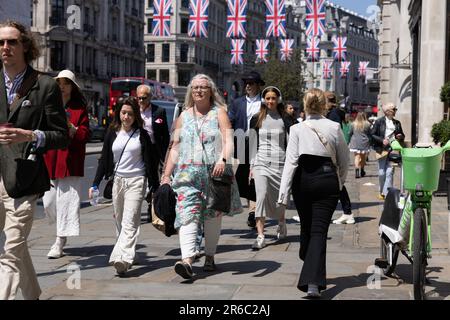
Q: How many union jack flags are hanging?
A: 13